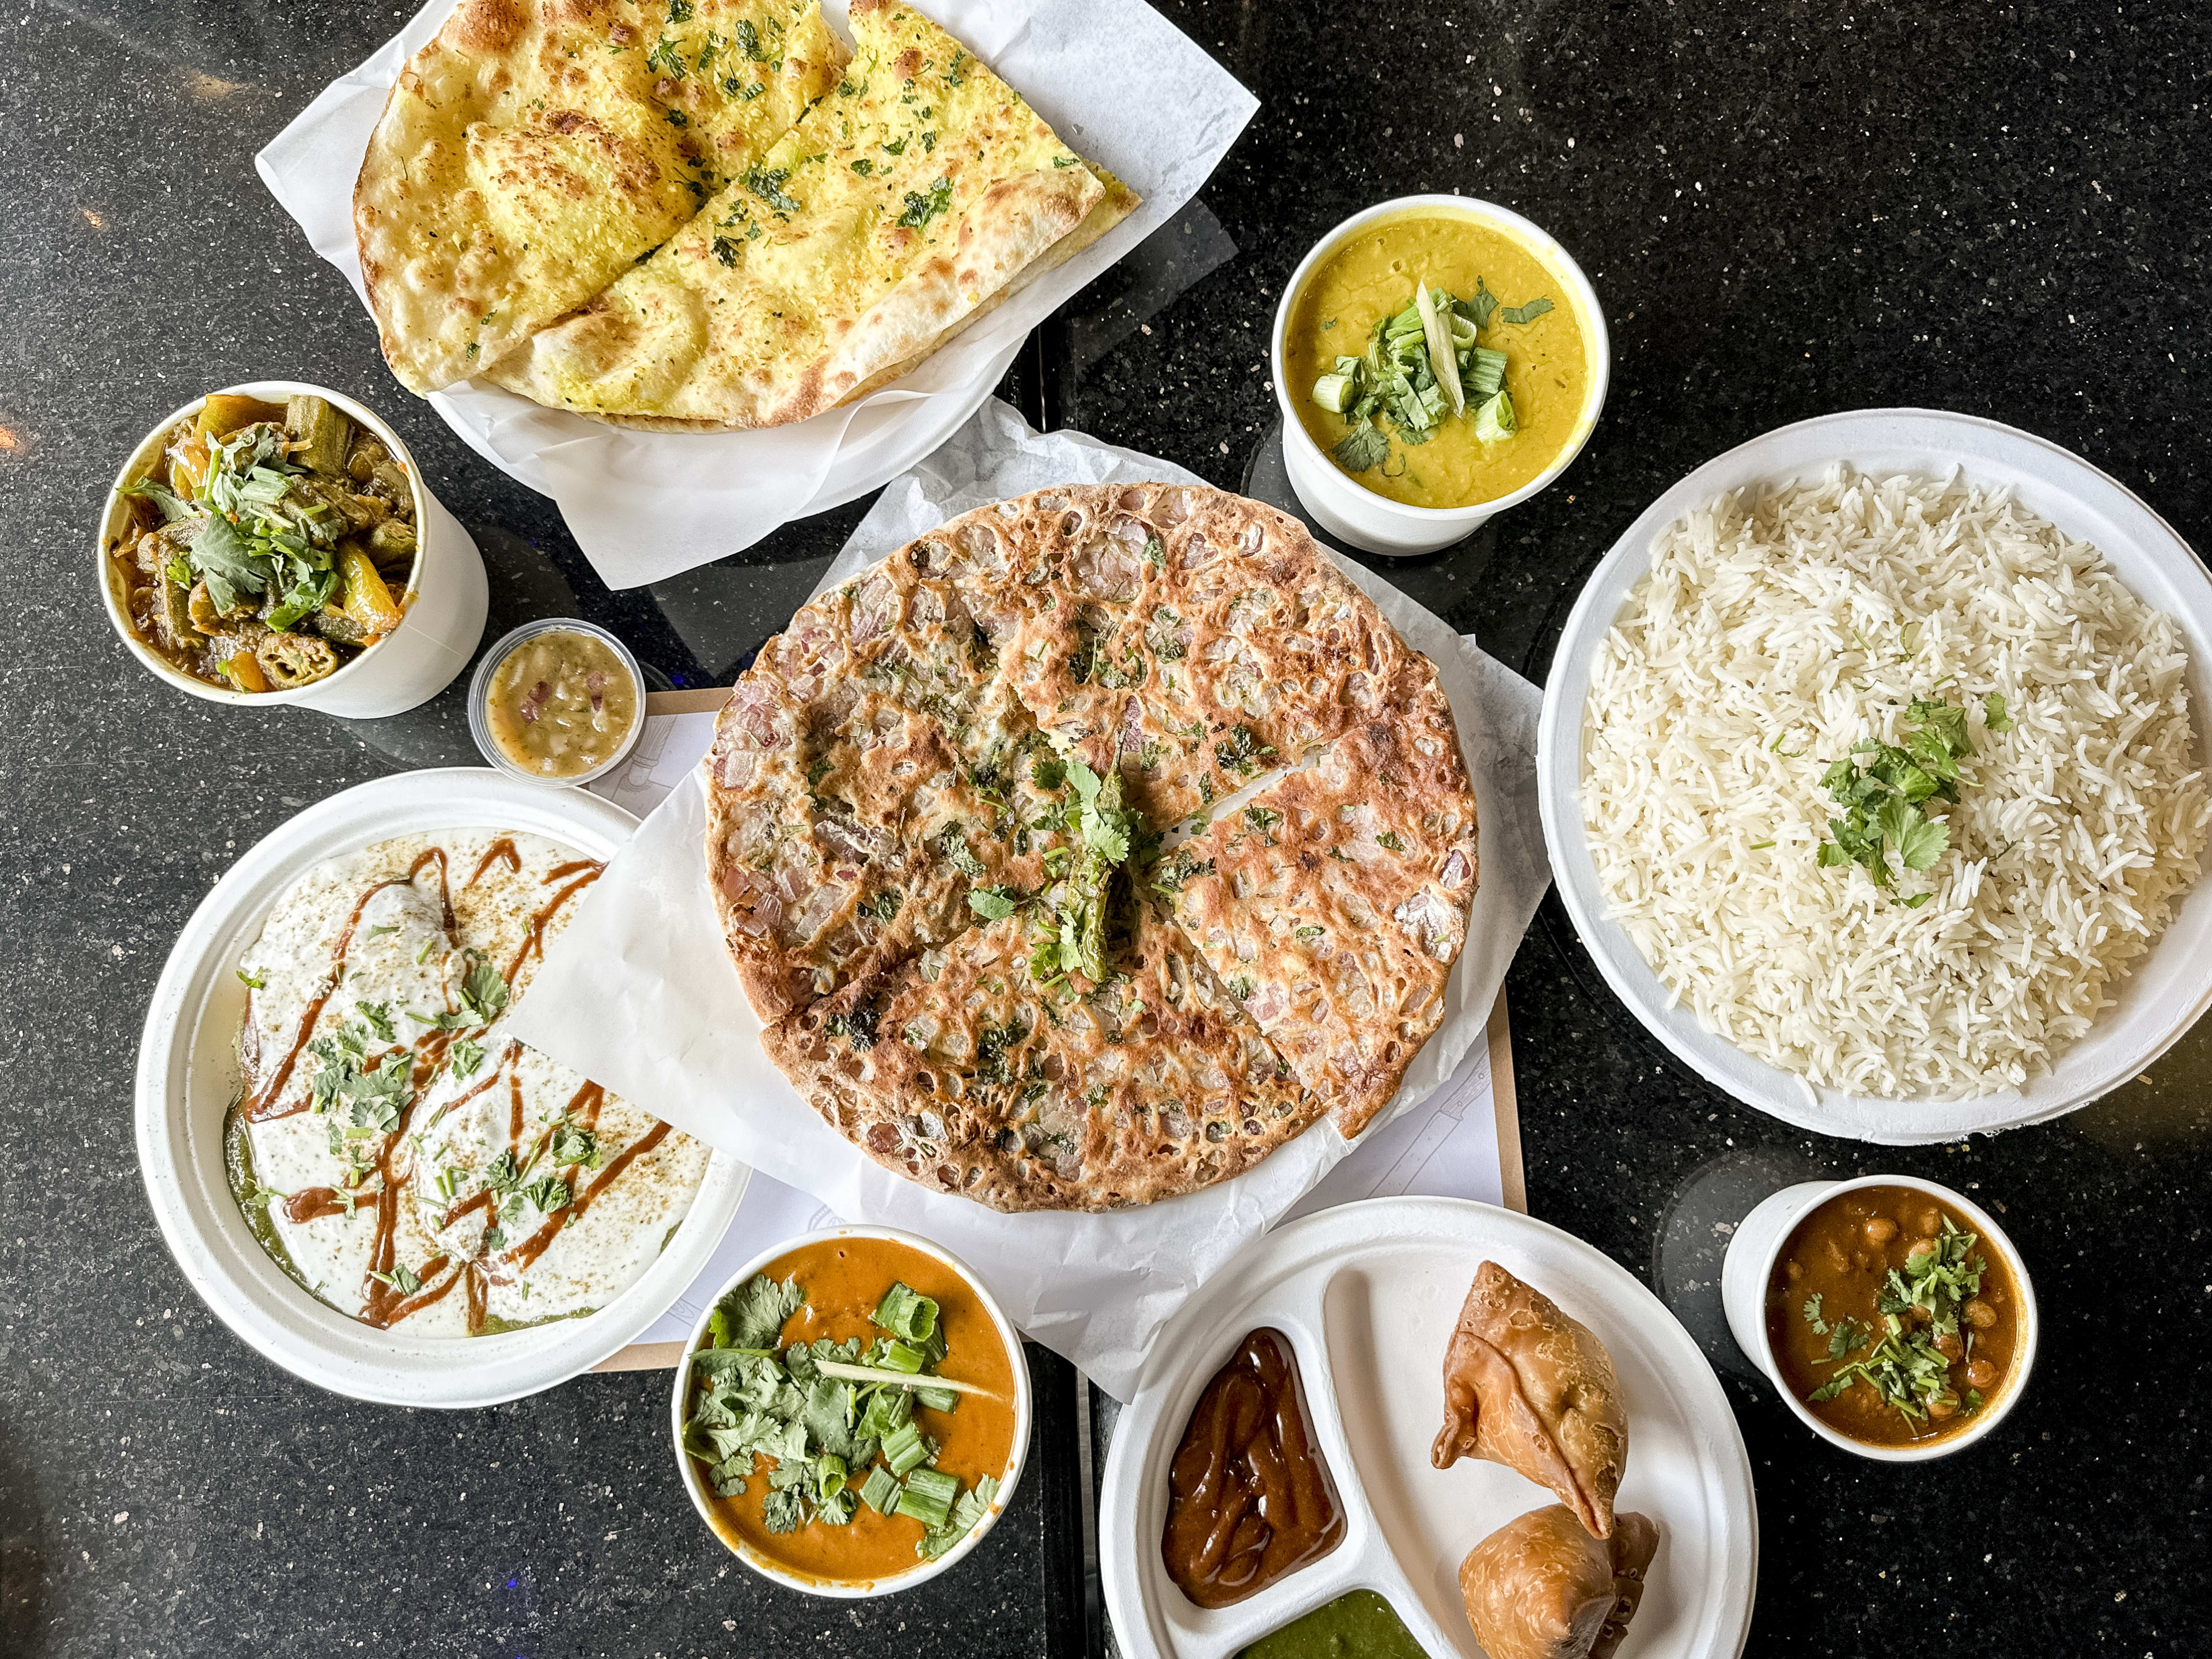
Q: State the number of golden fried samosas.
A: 2